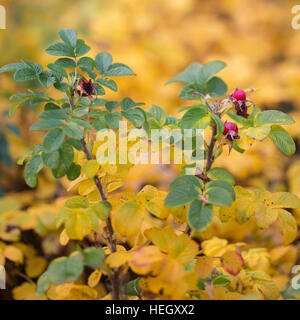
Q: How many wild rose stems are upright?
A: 2